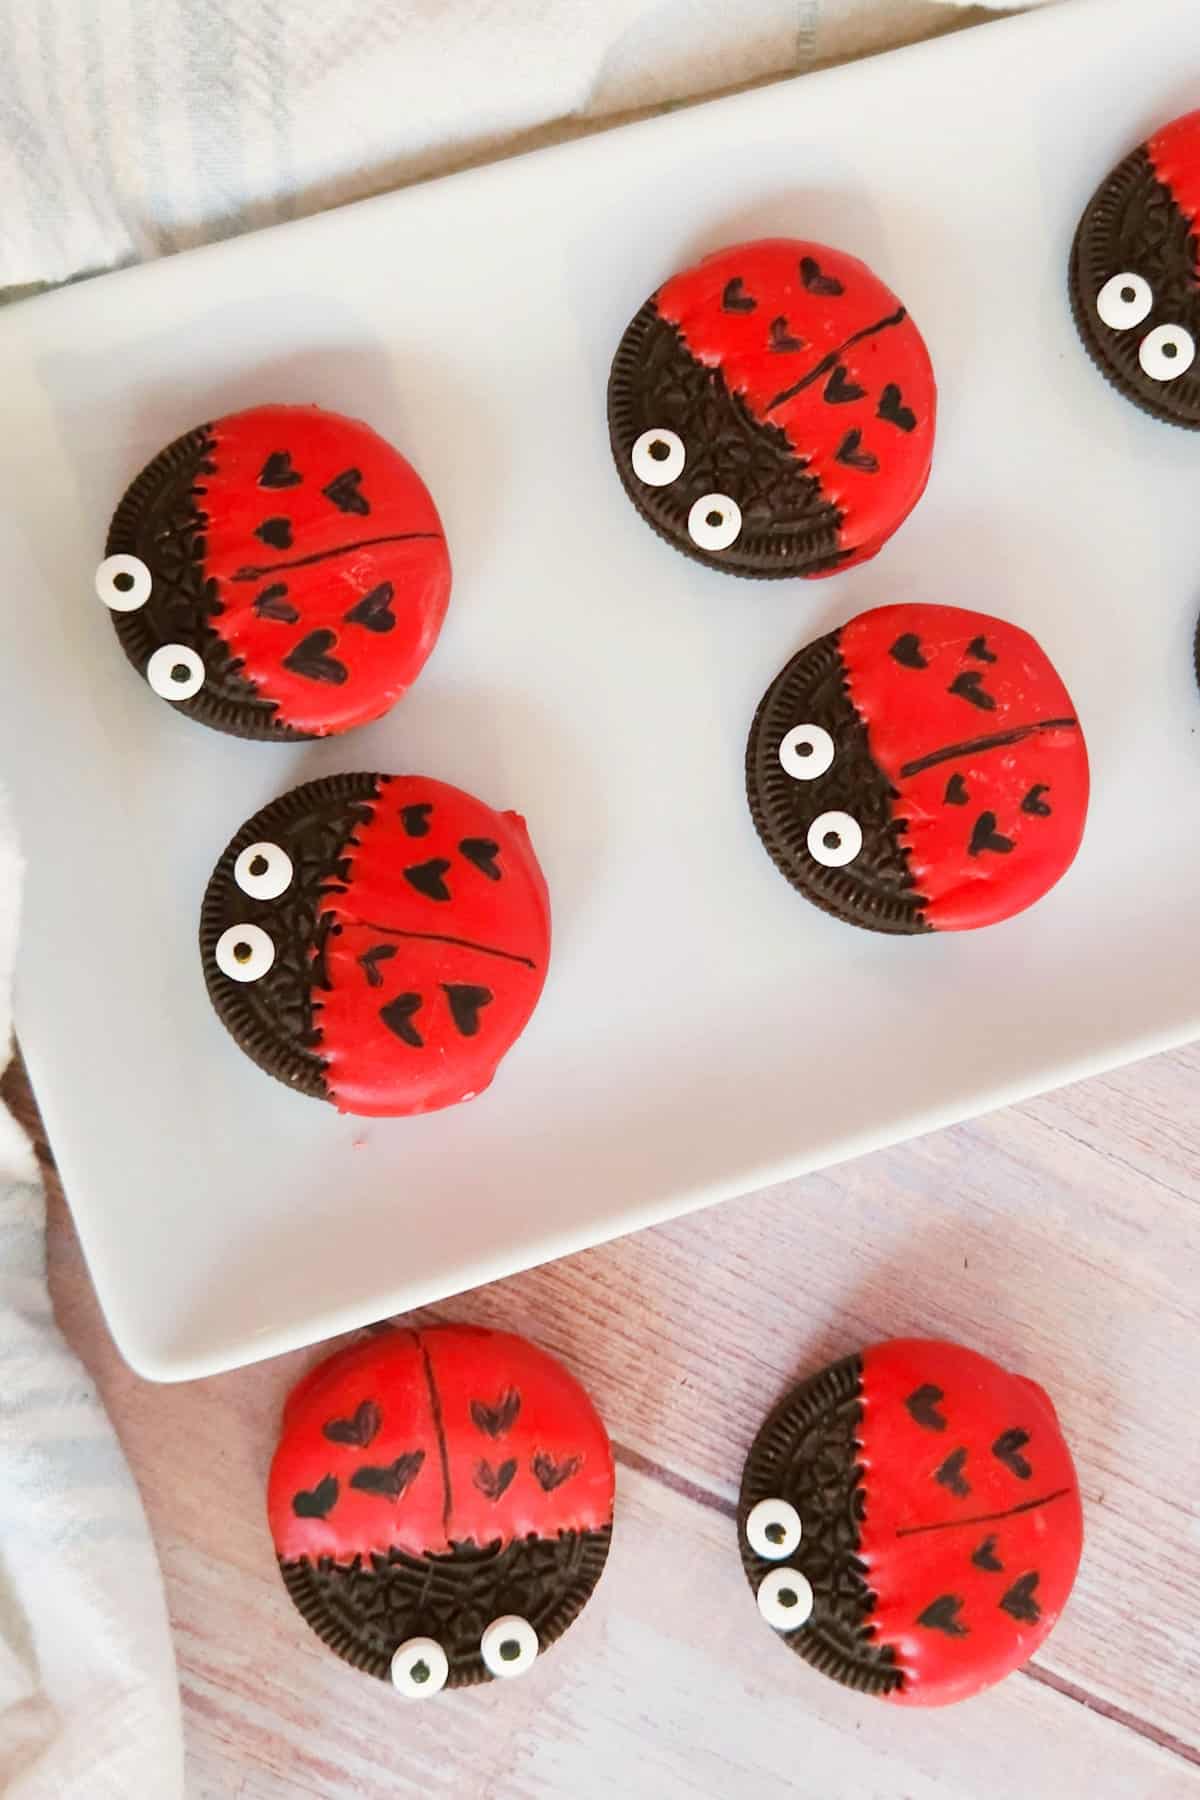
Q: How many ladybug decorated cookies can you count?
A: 7